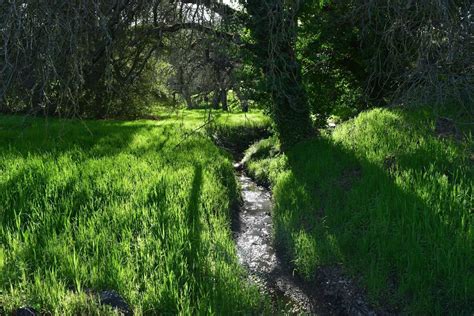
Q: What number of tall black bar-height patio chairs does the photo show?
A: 0